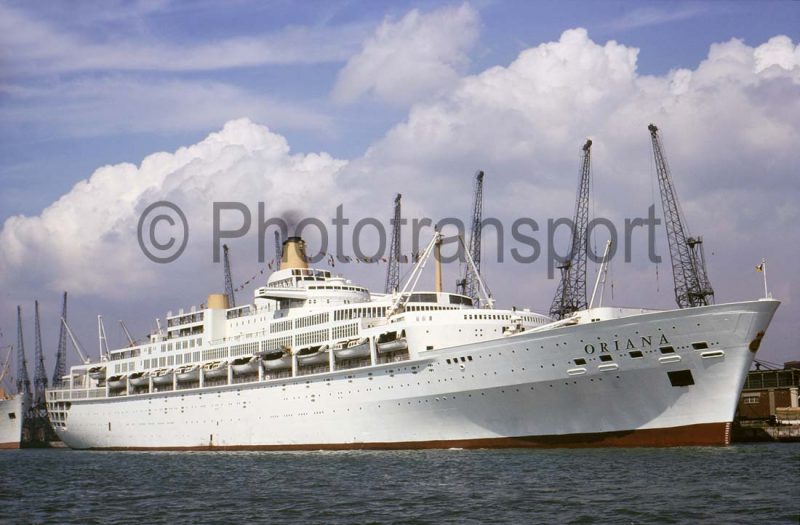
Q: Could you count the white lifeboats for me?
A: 11